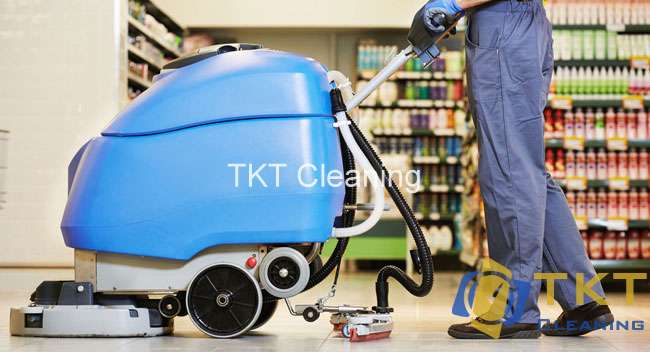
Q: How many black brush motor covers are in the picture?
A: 1